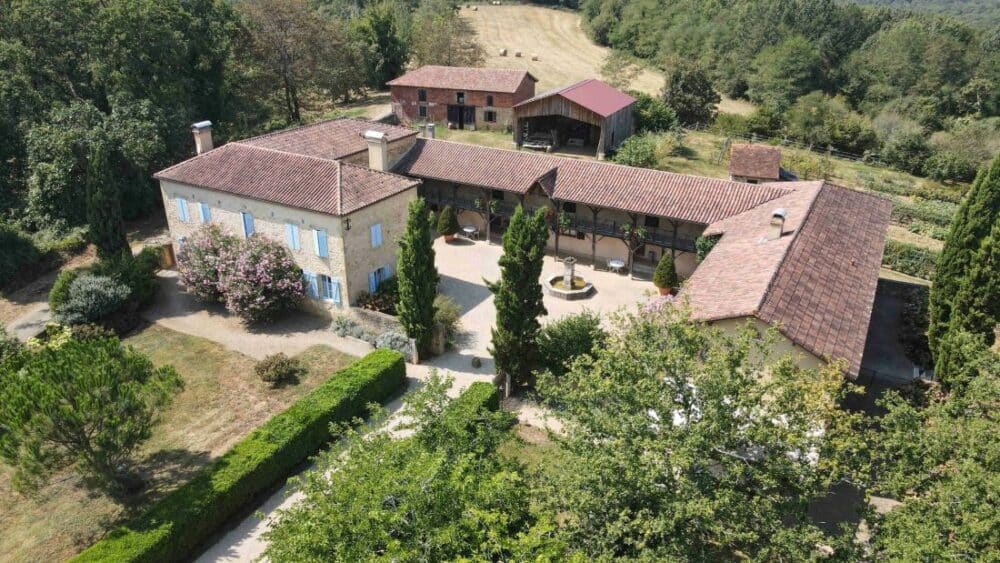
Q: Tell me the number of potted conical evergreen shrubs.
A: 2